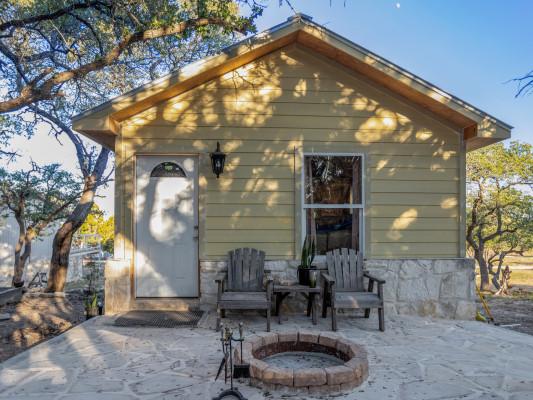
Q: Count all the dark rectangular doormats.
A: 1